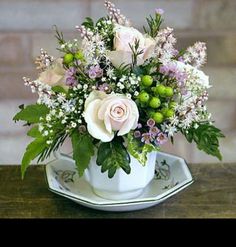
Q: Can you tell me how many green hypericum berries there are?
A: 10